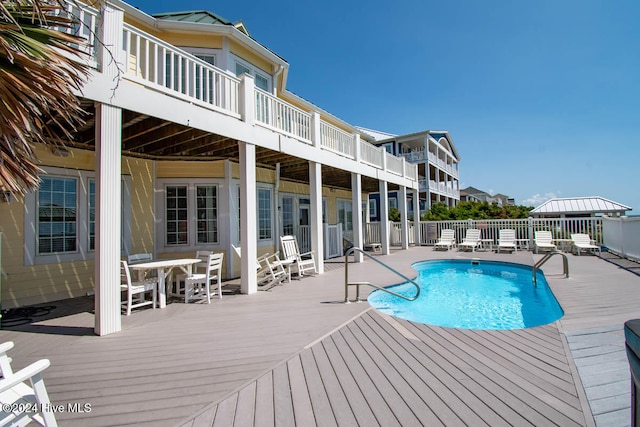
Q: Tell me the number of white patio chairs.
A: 12